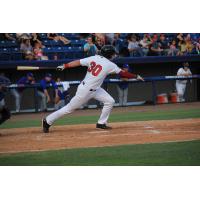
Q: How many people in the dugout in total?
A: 5